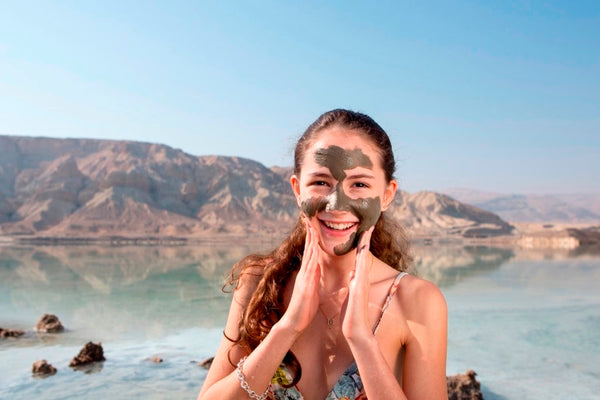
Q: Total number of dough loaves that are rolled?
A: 0